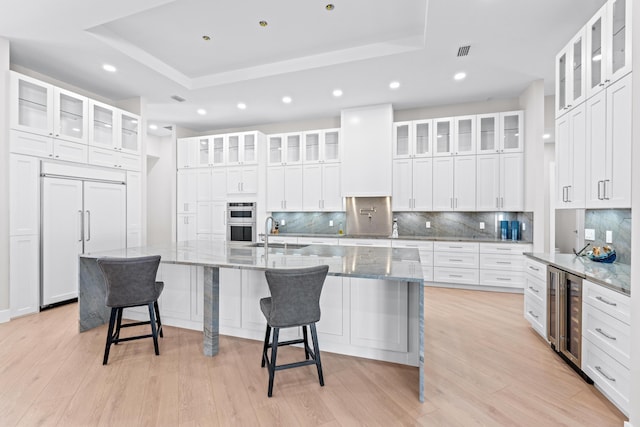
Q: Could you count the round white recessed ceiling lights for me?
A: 9